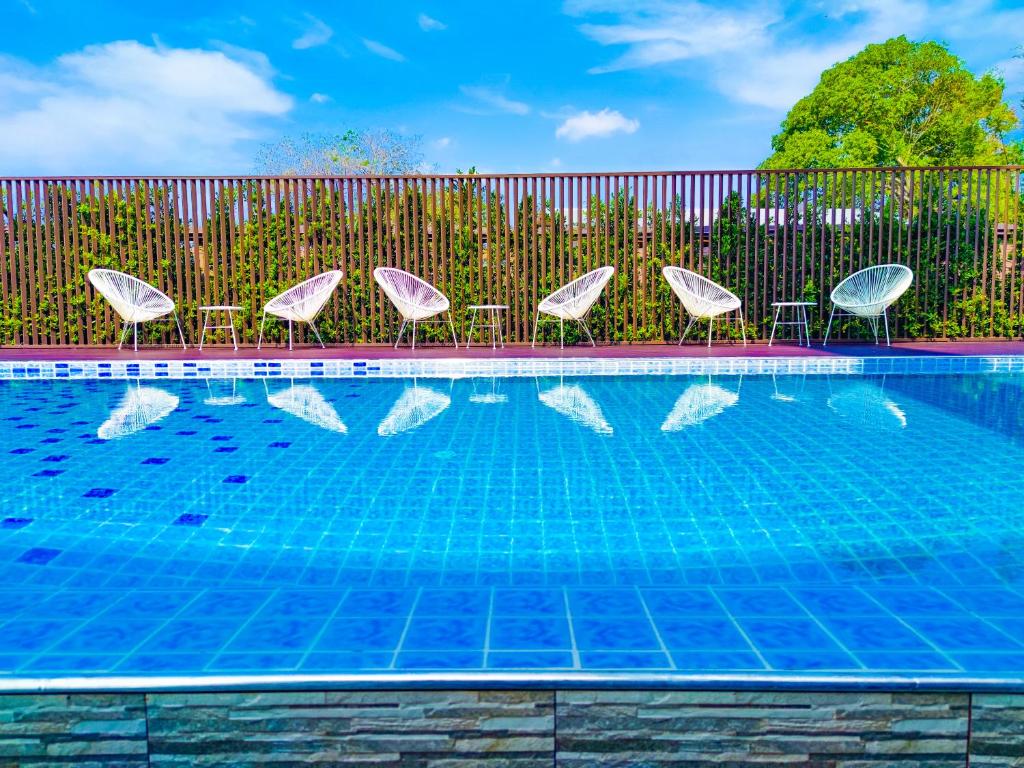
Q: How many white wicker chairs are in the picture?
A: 6